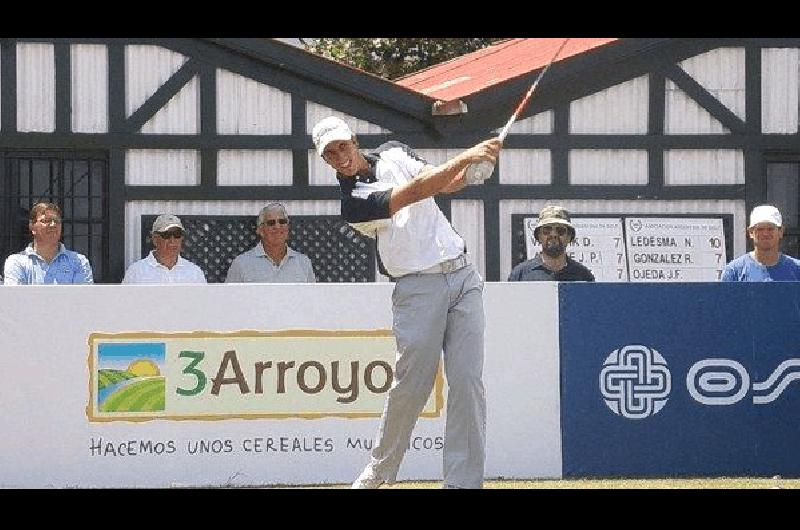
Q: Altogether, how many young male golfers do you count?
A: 1